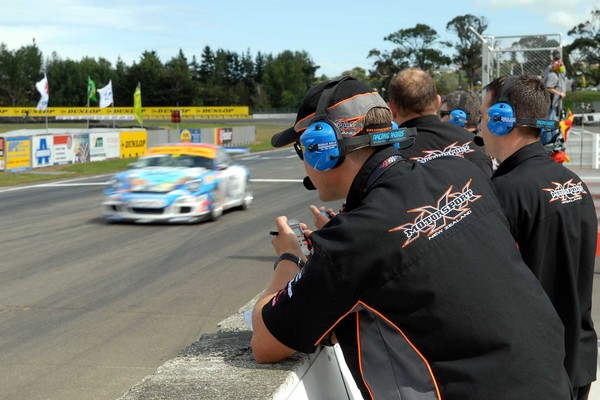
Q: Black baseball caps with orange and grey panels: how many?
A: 1